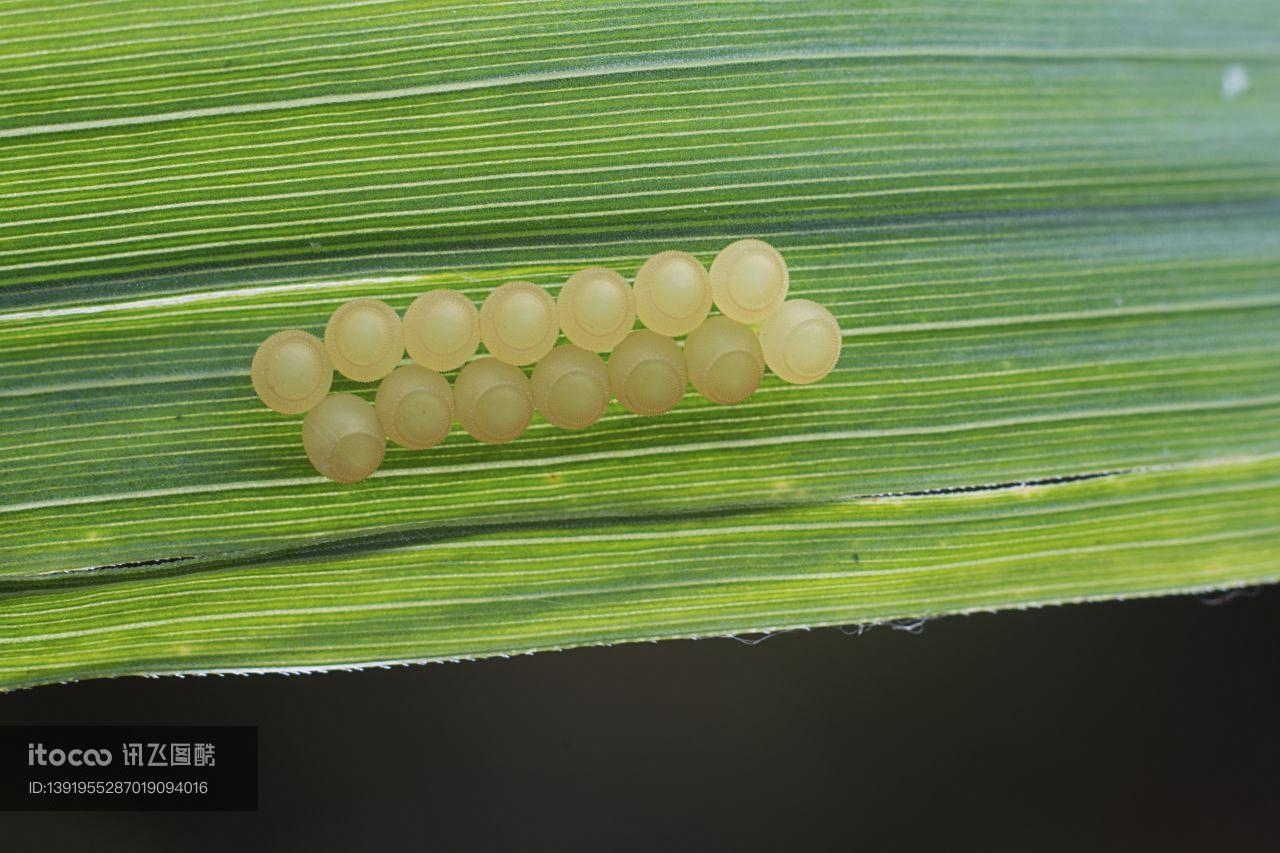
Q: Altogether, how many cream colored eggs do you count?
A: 14